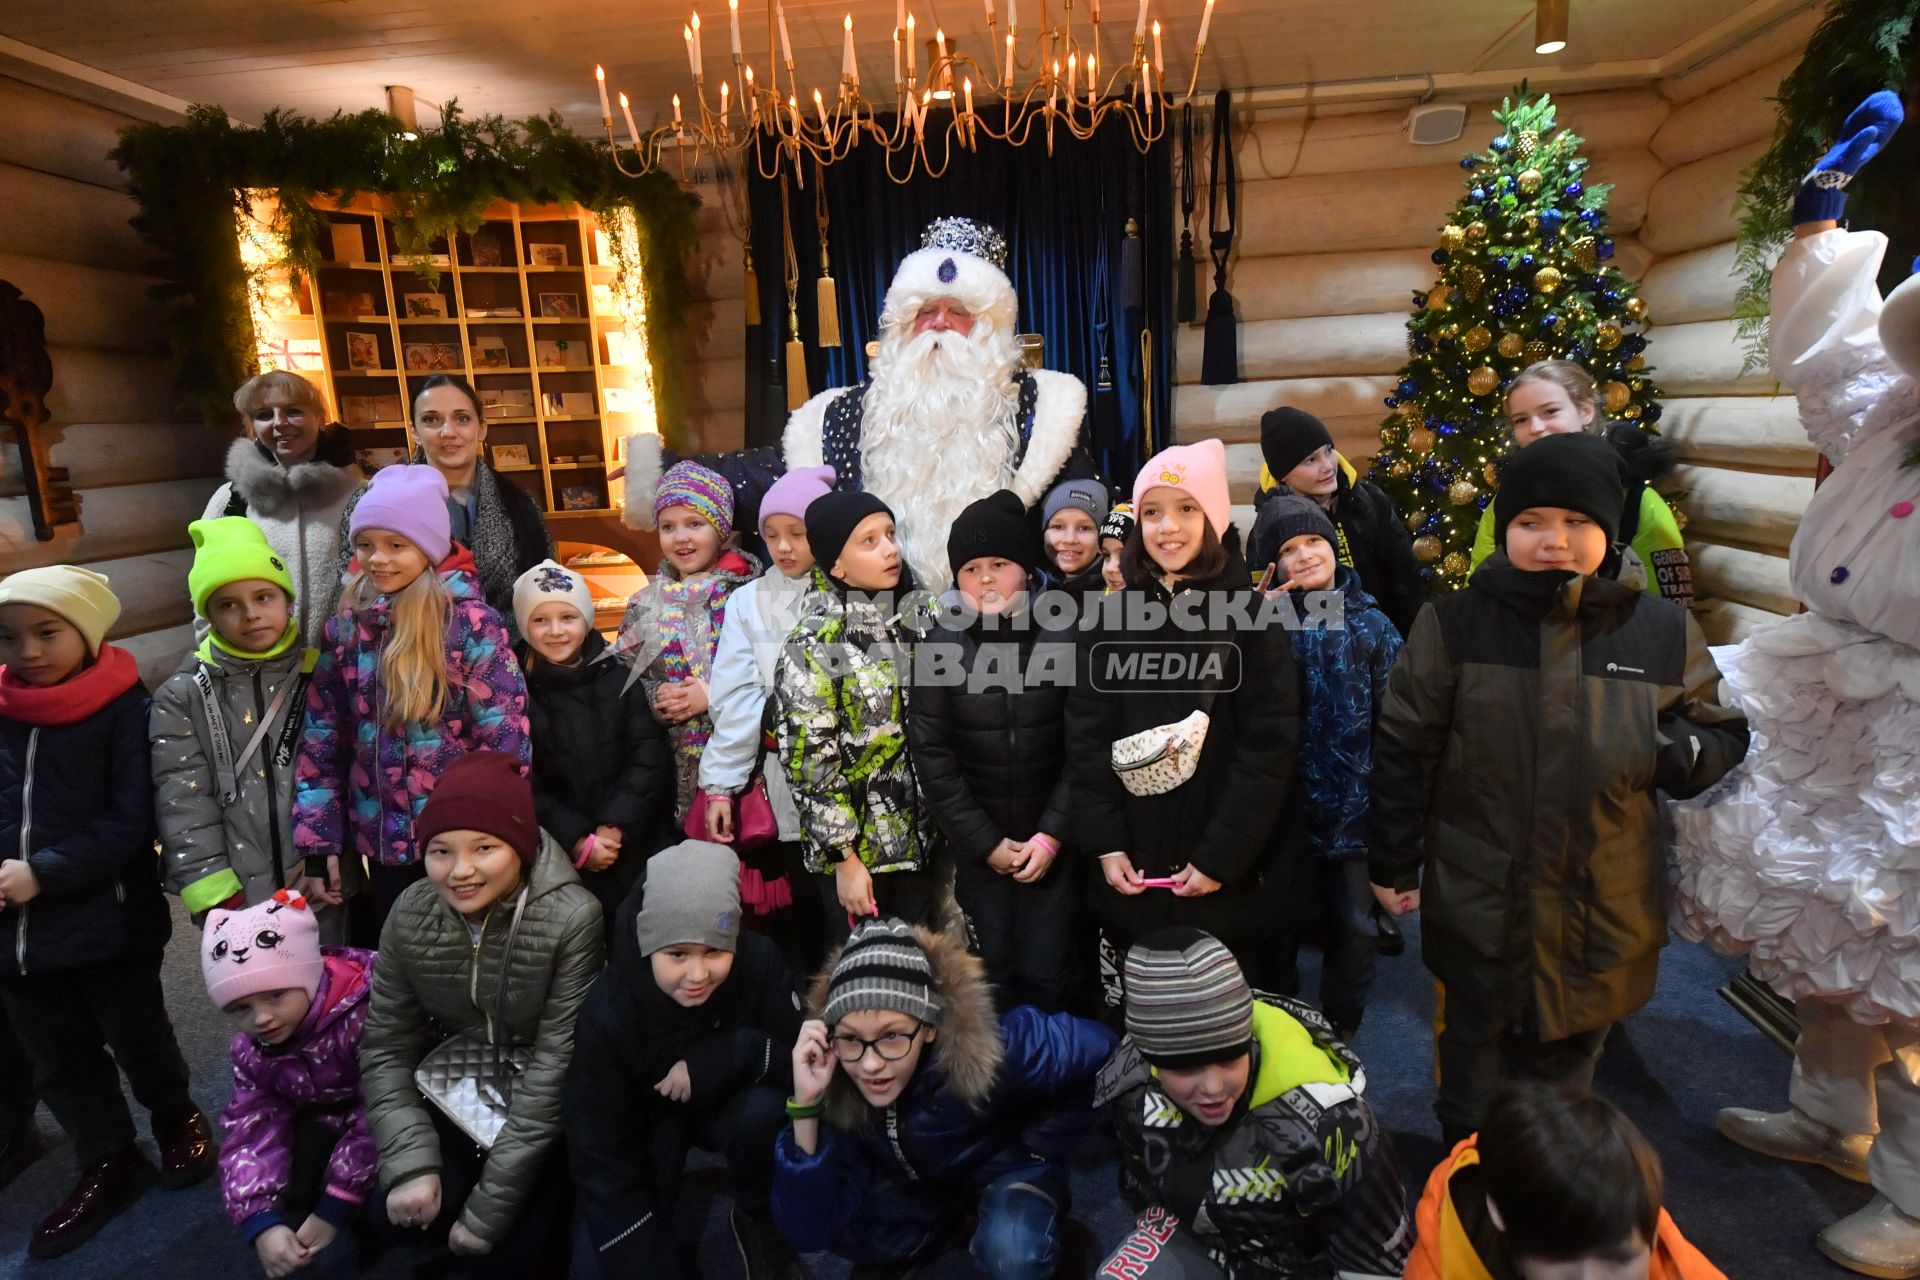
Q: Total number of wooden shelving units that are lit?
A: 1